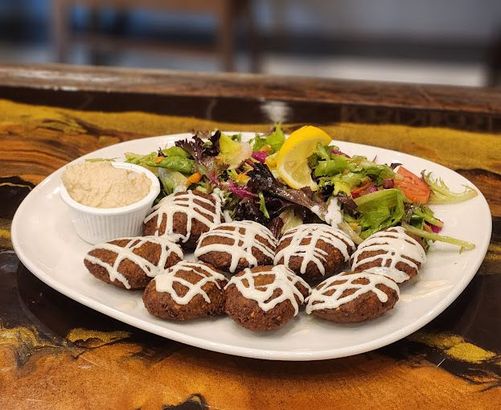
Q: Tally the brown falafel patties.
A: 8